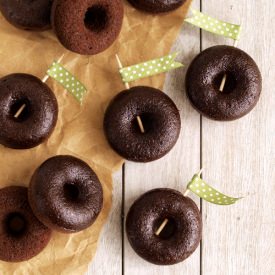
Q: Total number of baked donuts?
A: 9